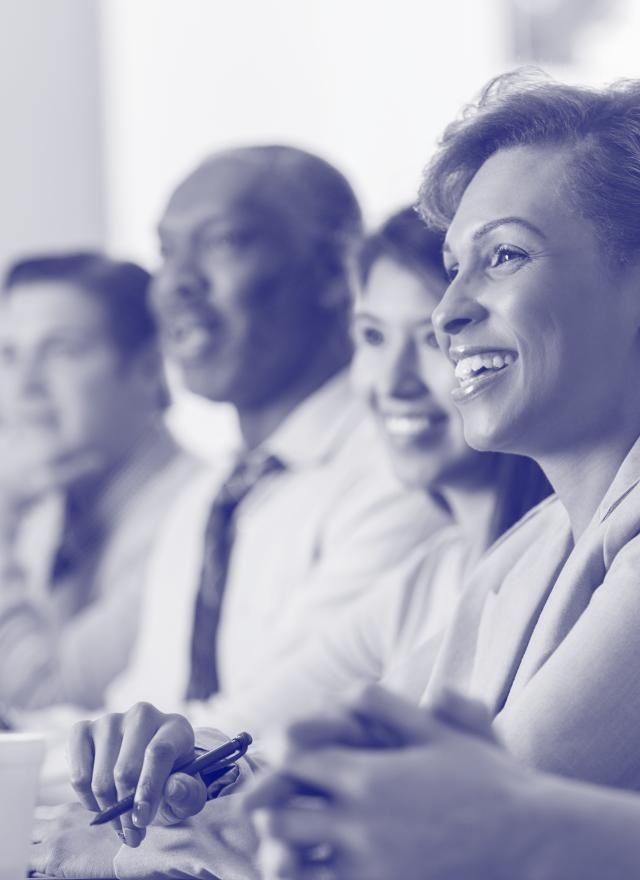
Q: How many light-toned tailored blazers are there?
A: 1